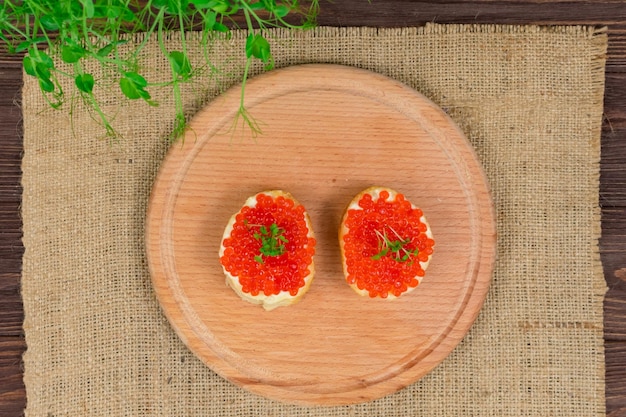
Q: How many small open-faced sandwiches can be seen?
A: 2